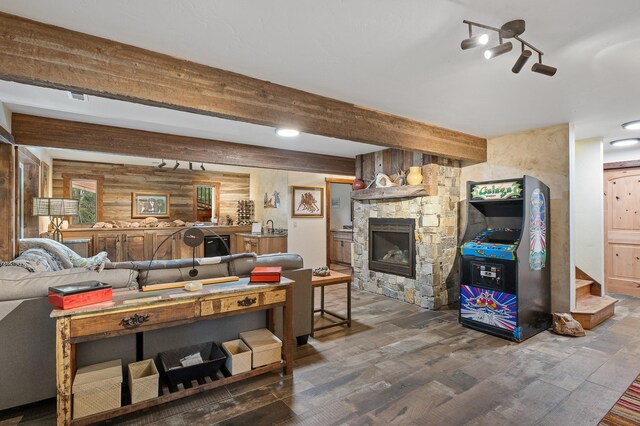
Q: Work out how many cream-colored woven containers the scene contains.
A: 4